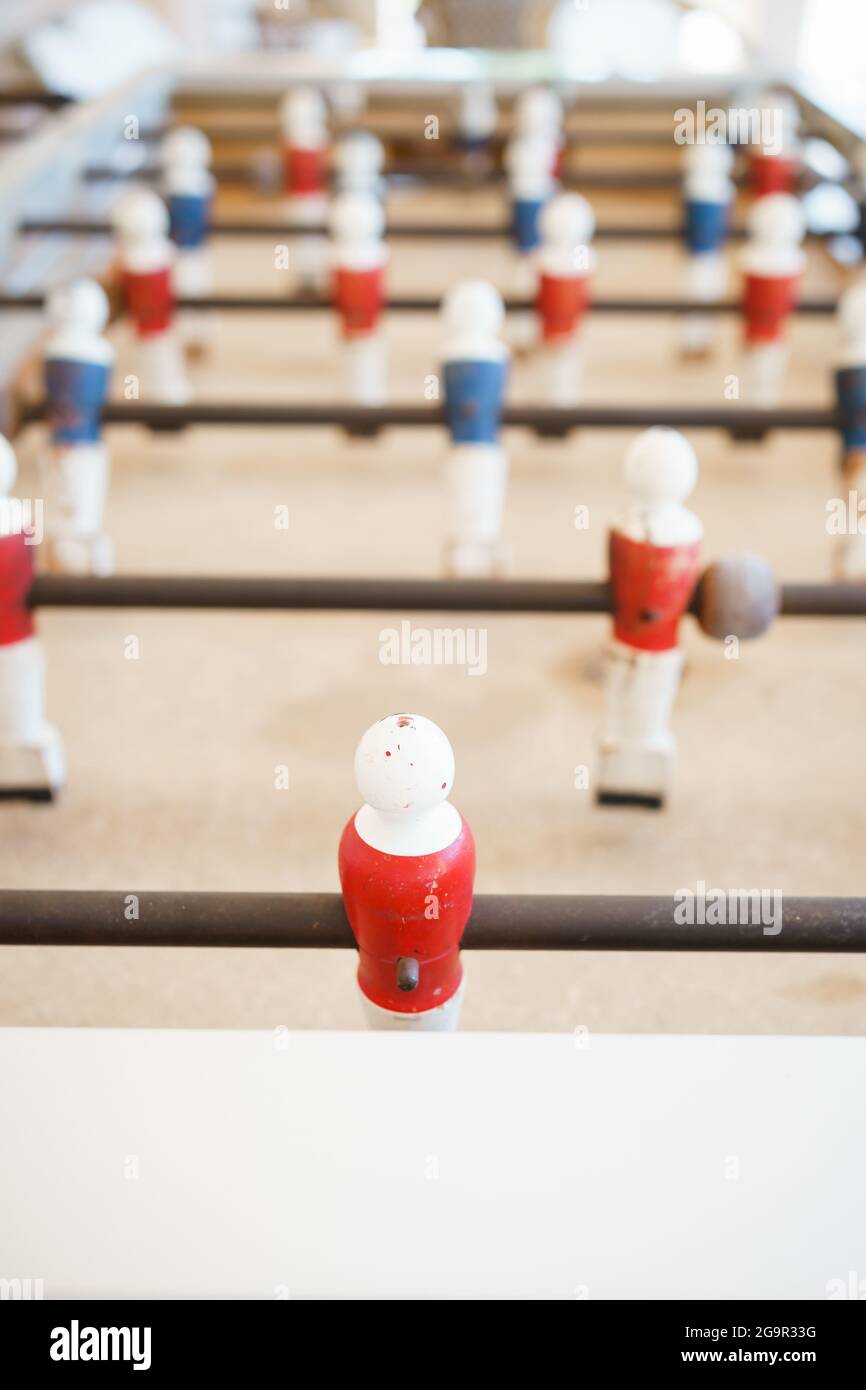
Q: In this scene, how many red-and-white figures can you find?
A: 10